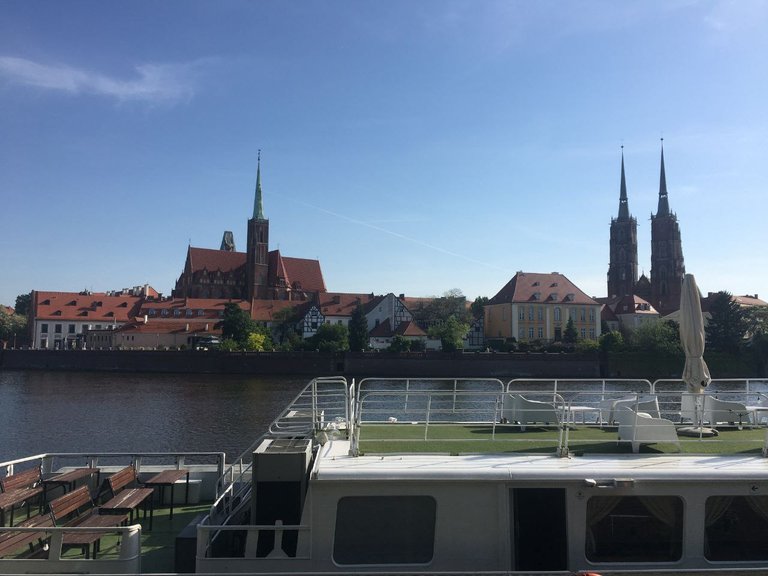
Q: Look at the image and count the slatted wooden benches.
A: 4